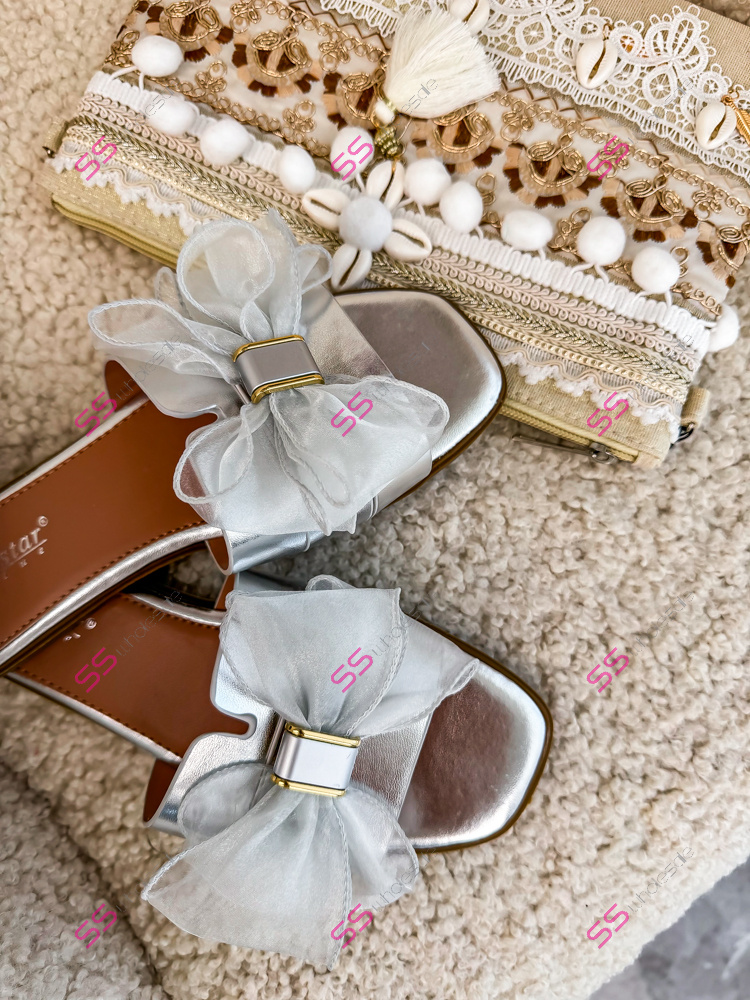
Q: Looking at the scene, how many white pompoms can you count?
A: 12